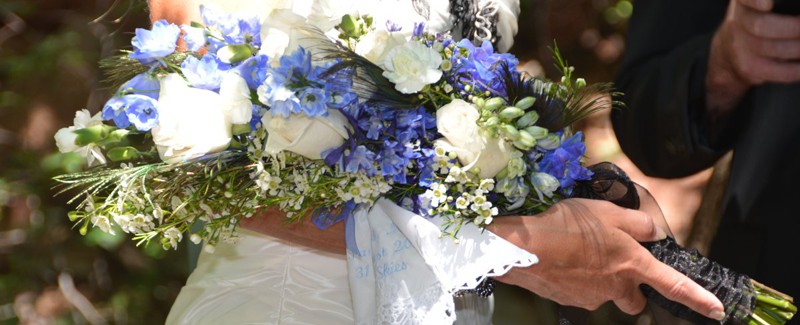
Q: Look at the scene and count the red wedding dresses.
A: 0